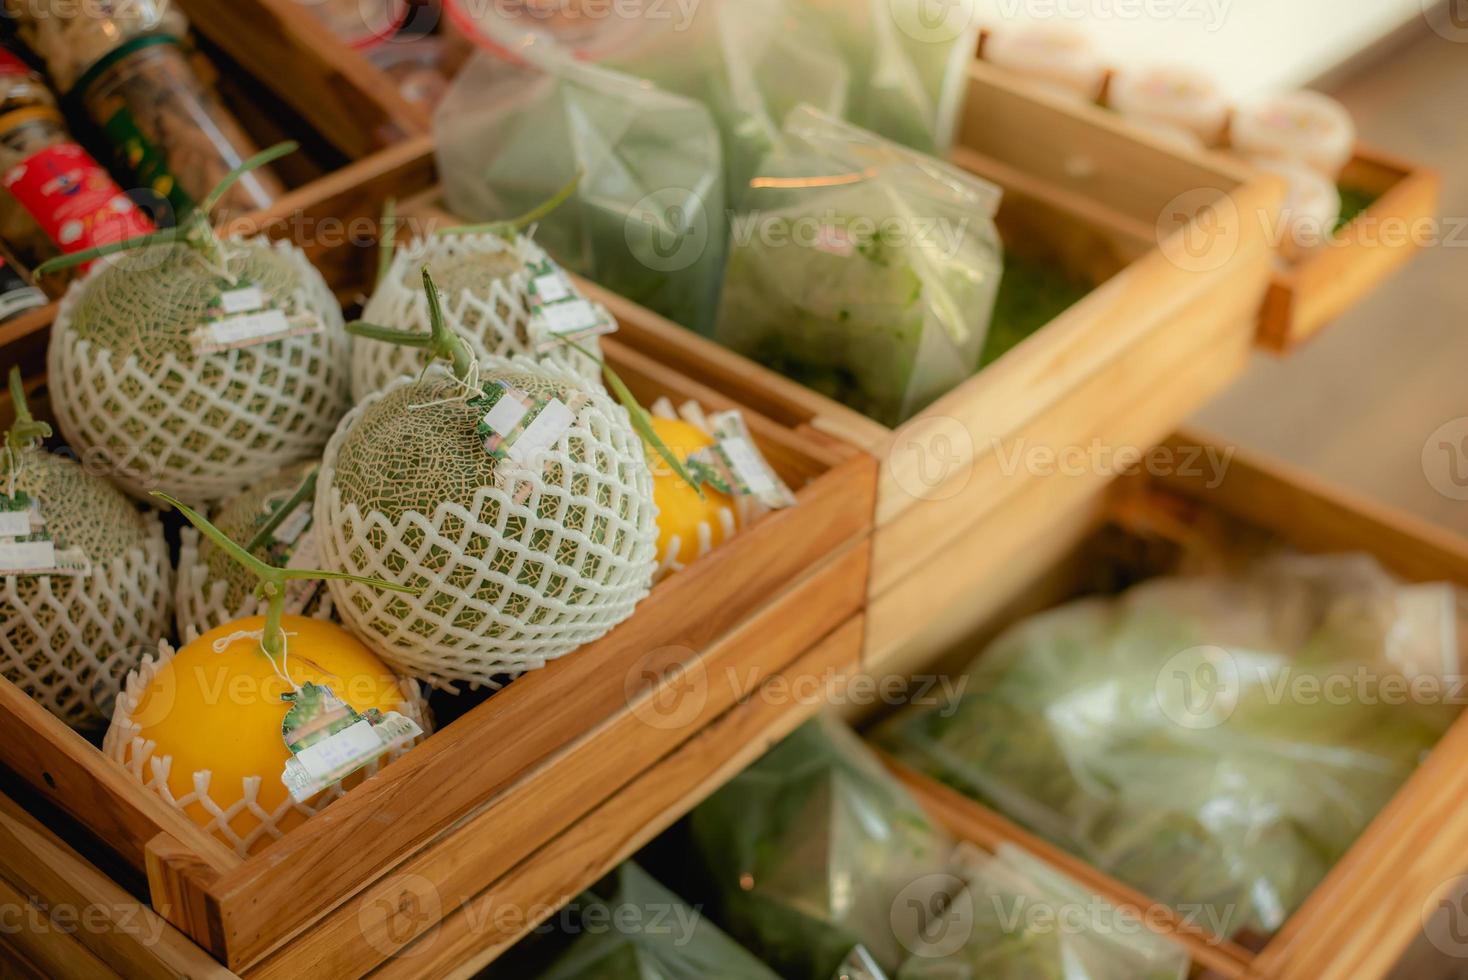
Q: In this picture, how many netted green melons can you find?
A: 5